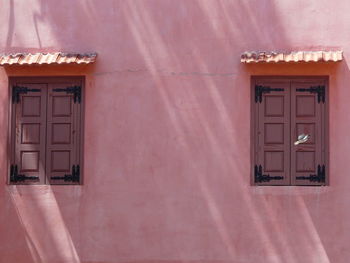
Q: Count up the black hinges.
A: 8